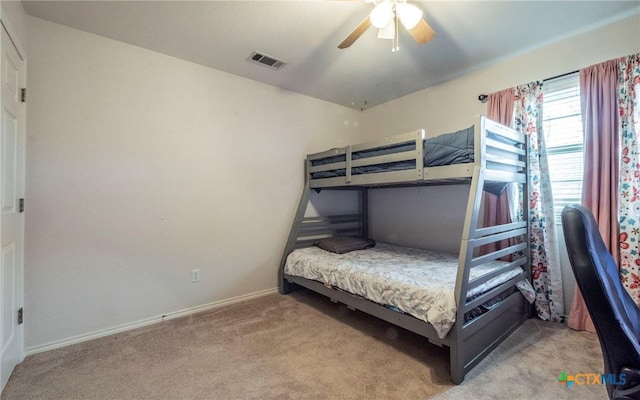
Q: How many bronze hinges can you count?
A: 3